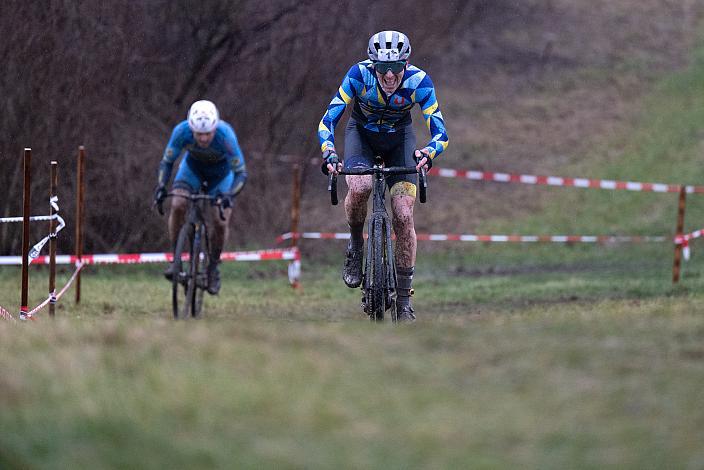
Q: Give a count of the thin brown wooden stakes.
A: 5